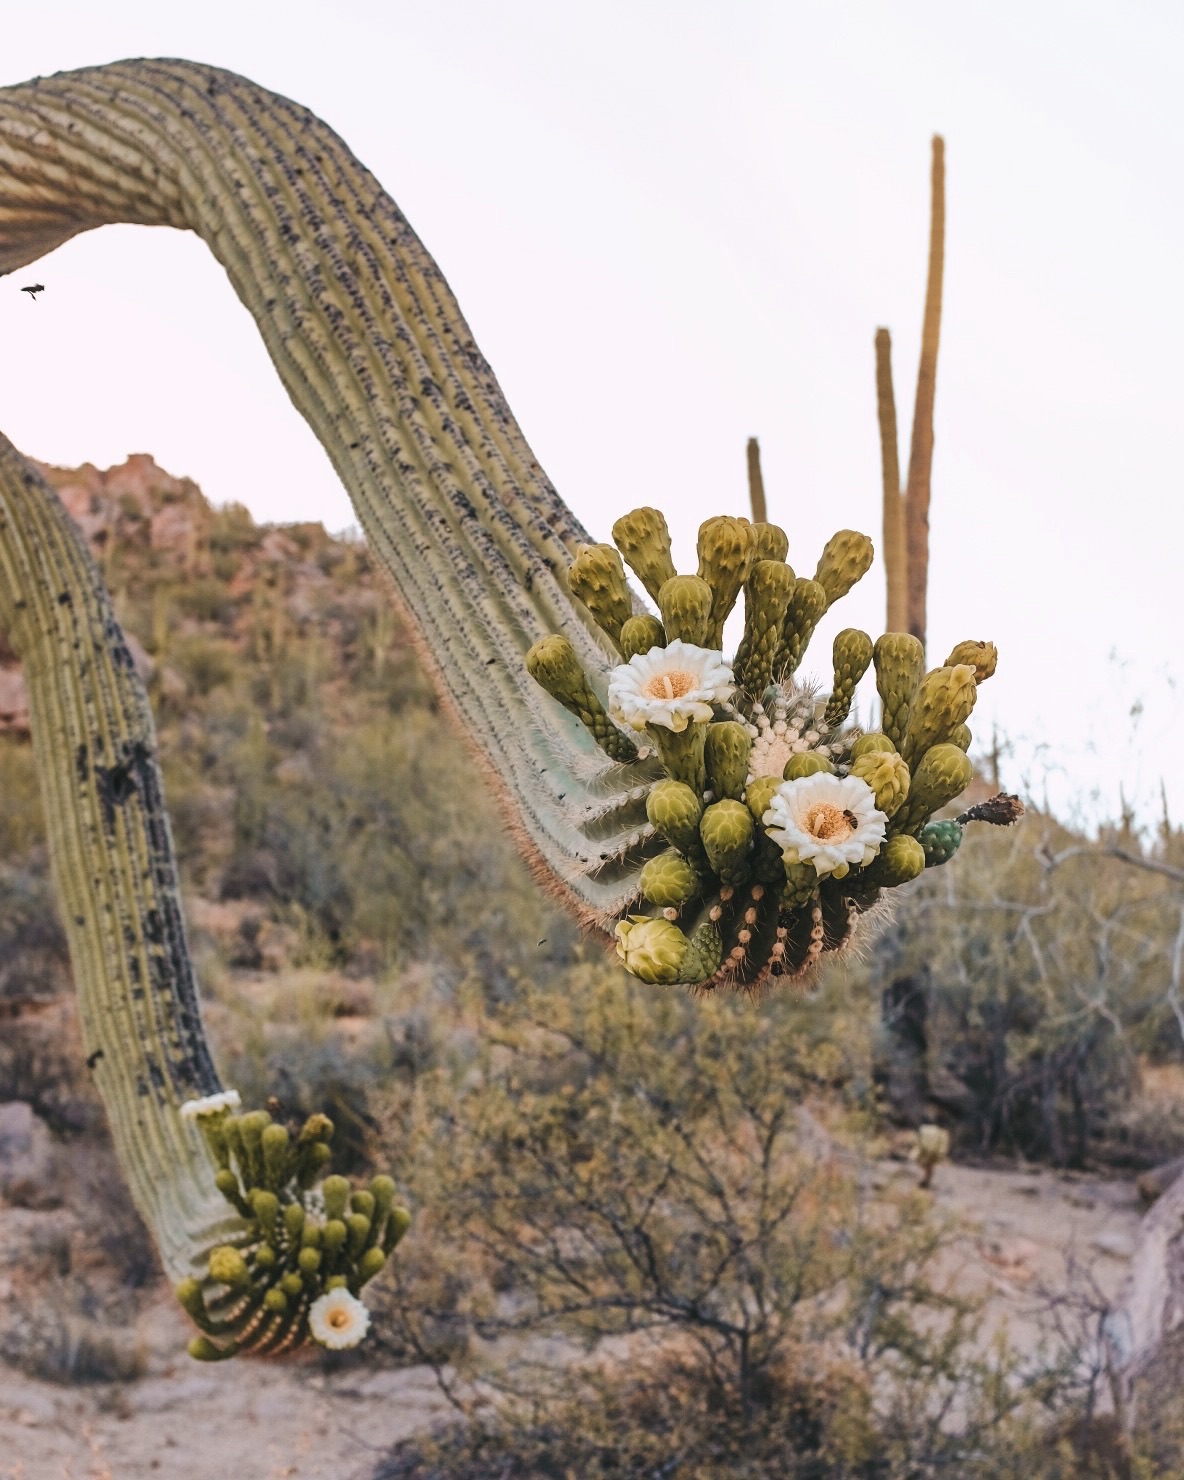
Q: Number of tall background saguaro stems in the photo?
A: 3